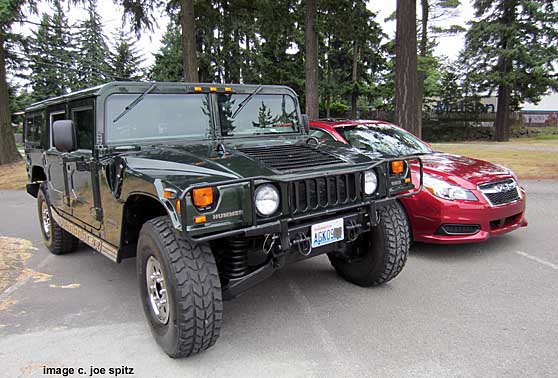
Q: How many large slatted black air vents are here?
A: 1